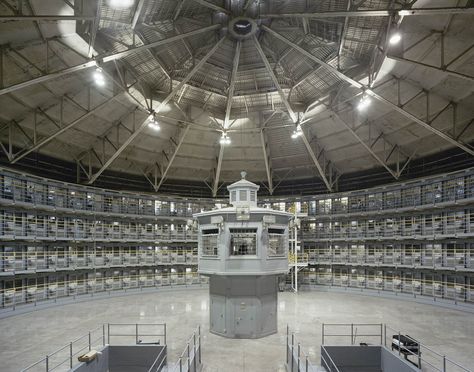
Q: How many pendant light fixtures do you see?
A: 7